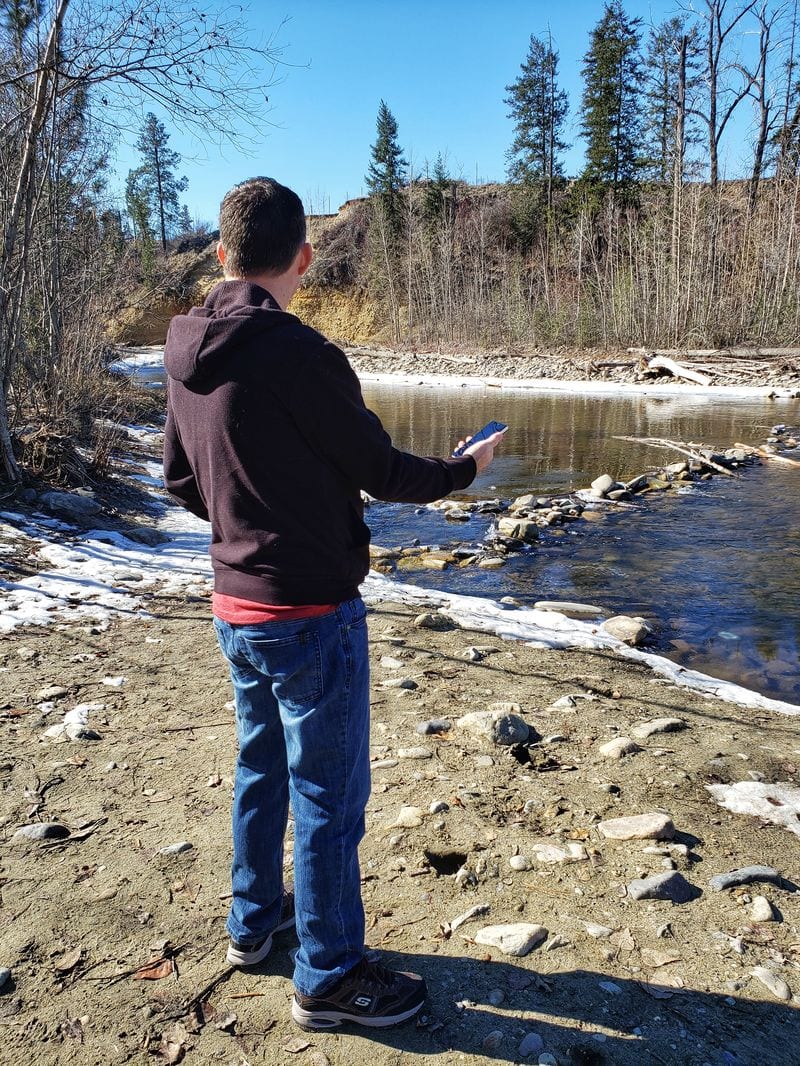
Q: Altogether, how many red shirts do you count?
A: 1